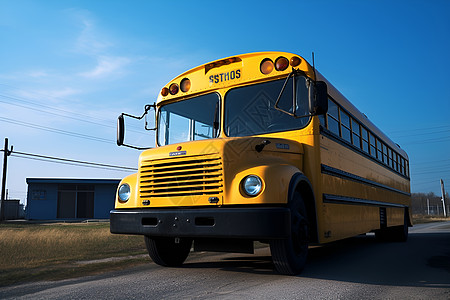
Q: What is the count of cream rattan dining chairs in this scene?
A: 0